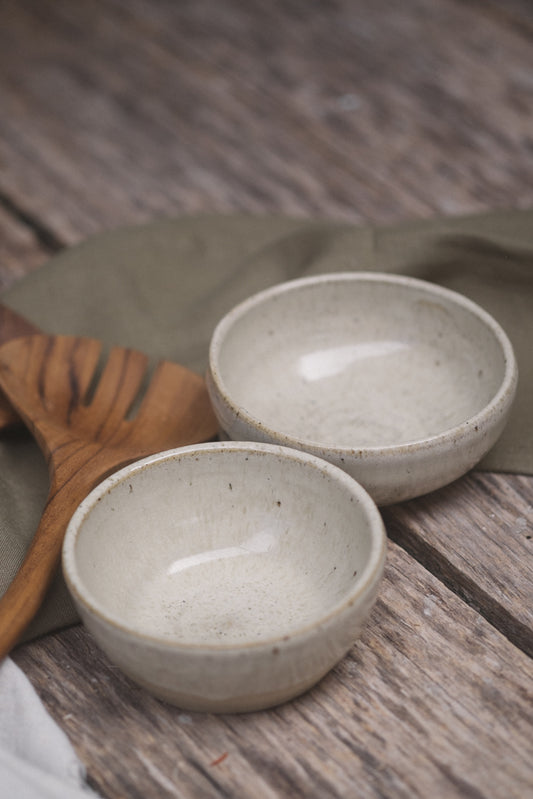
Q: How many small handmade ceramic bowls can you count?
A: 2